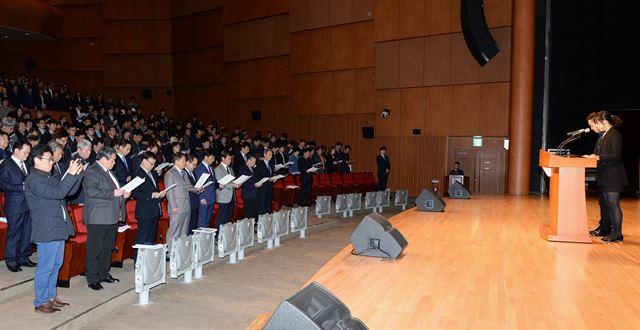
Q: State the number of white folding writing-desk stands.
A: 14